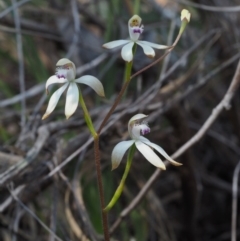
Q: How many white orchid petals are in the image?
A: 11